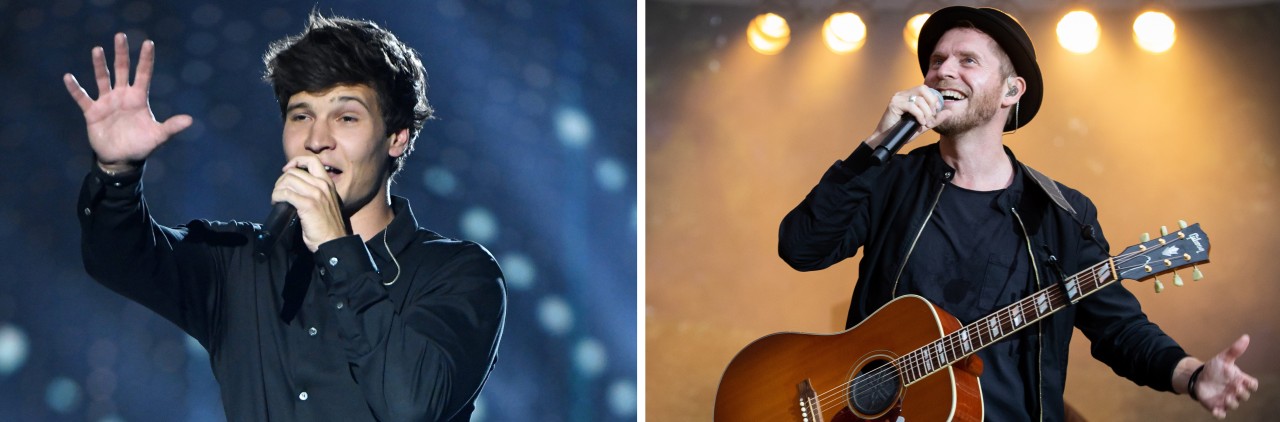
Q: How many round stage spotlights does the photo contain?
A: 5